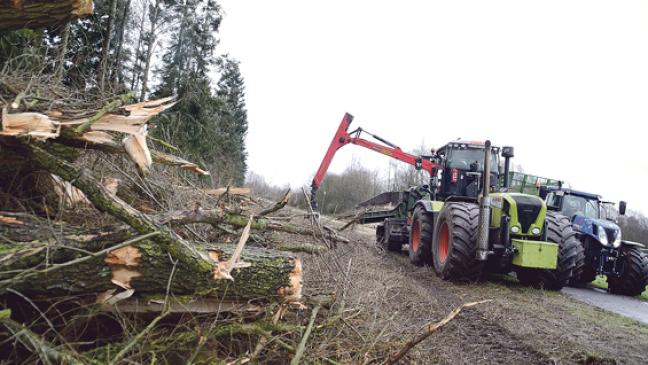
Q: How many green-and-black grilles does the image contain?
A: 1